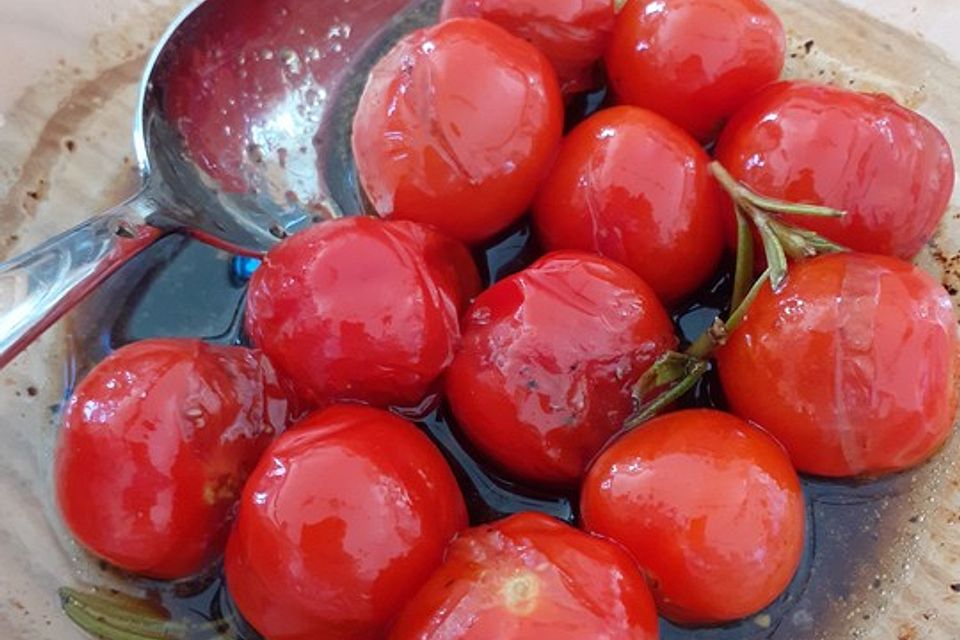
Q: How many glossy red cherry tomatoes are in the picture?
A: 12